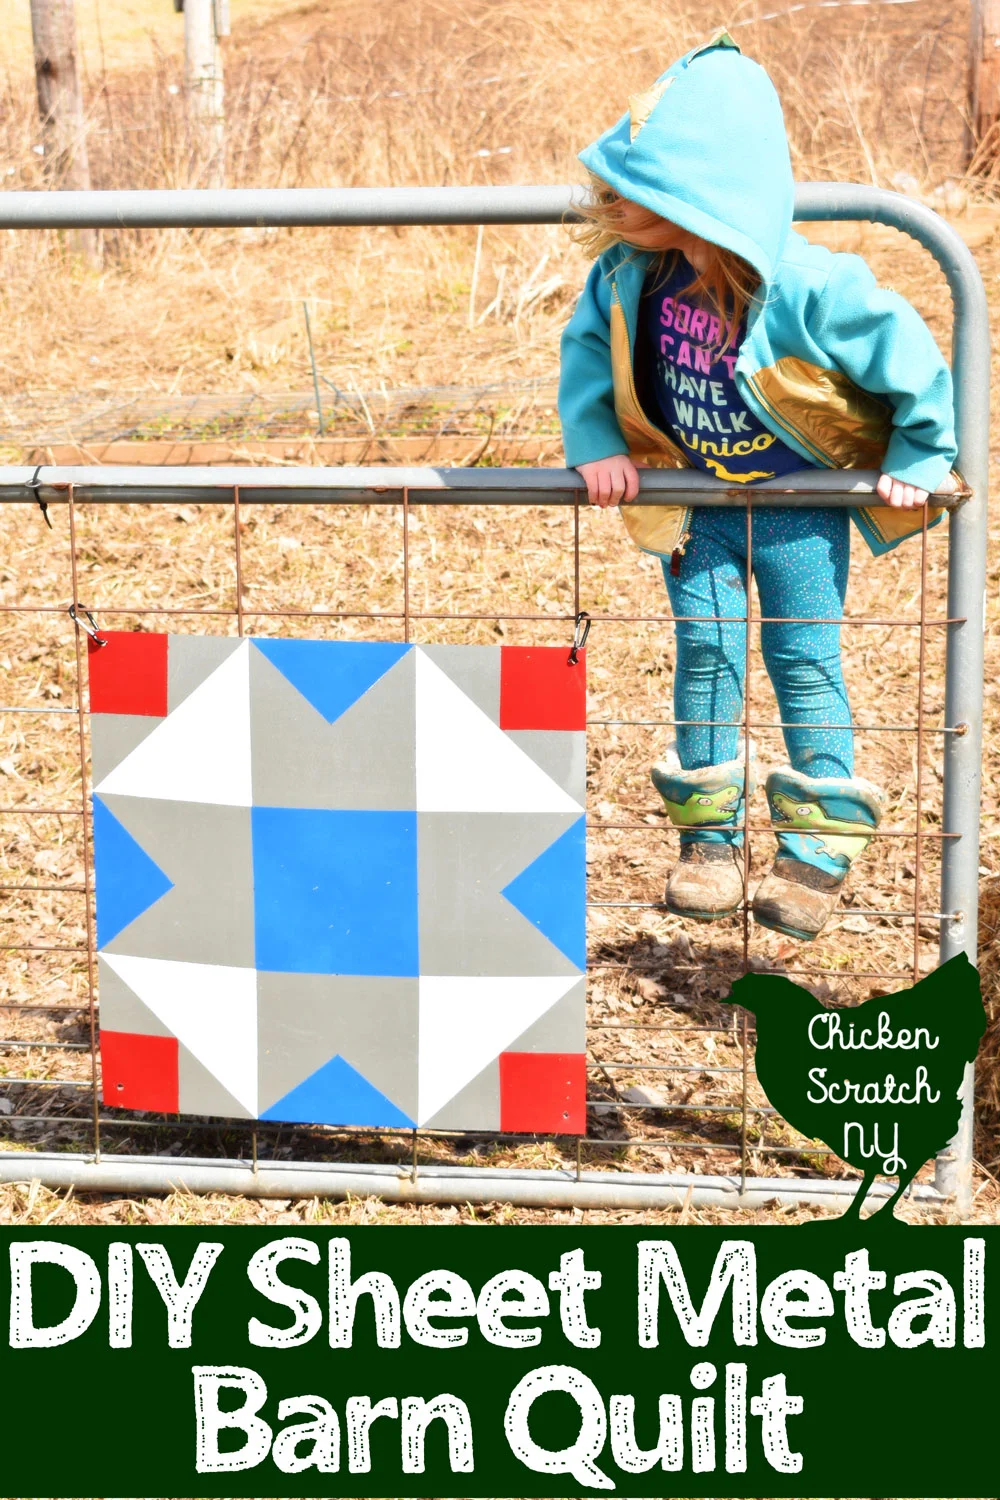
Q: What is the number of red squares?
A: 4